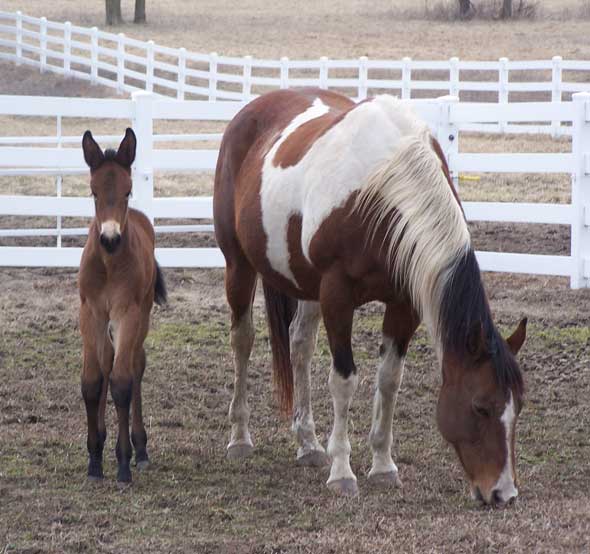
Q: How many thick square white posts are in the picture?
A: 3